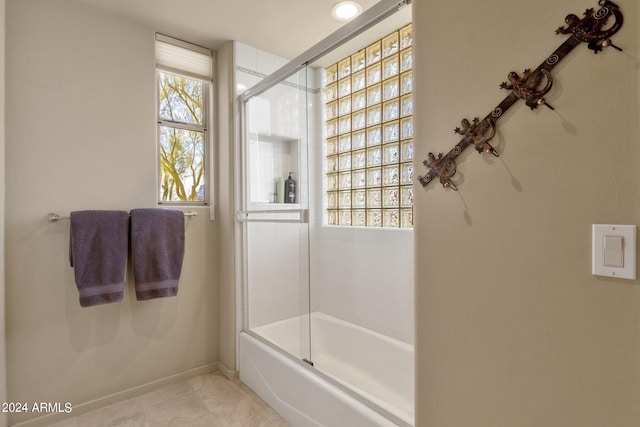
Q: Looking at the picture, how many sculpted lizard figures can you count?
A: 4